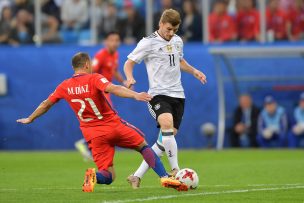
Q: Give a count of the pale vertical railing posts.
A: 5